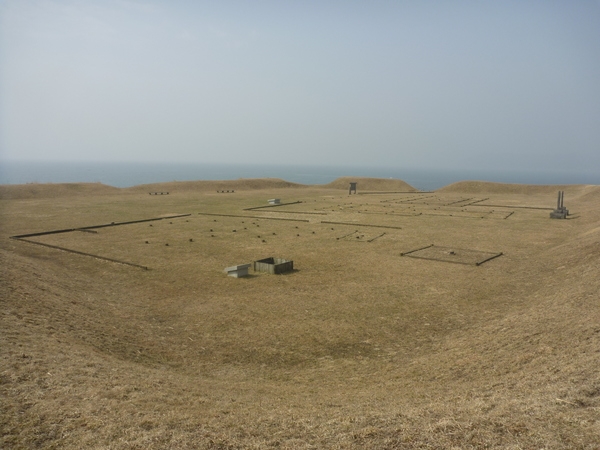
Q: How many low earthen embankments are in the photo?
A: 4